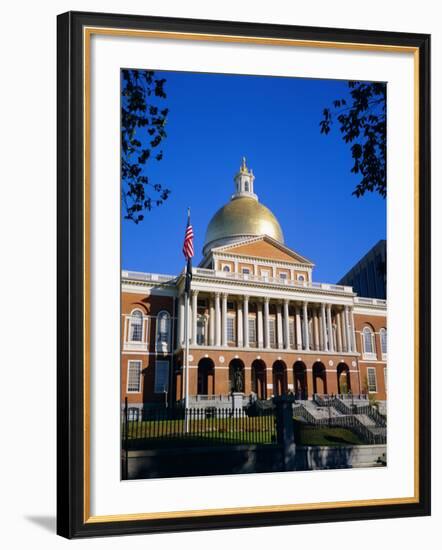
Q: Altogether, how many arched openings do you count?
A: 7